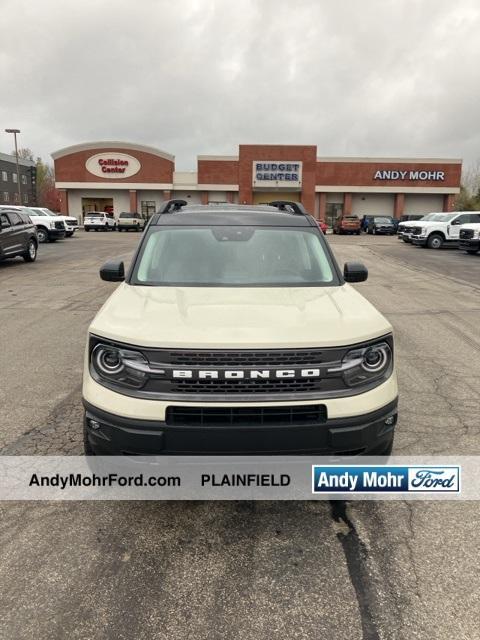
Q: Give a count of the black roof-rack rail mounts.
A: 2